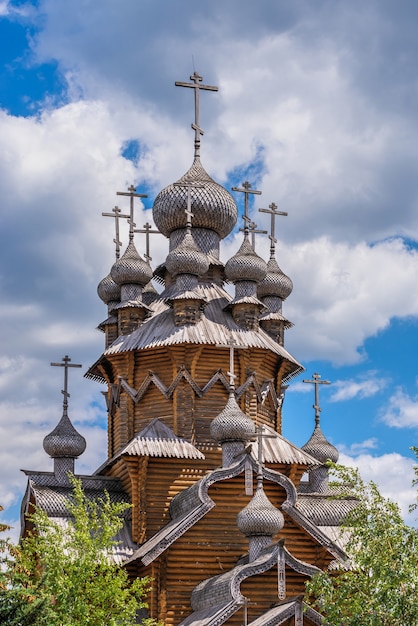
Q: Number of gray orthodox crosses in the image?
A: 12